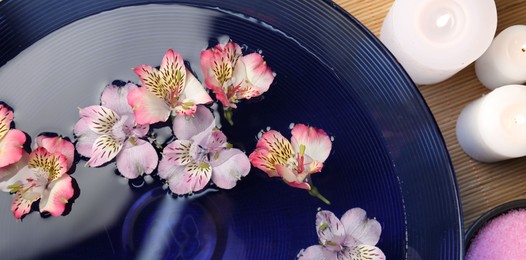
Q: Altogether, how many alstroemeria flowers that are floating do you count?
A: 8